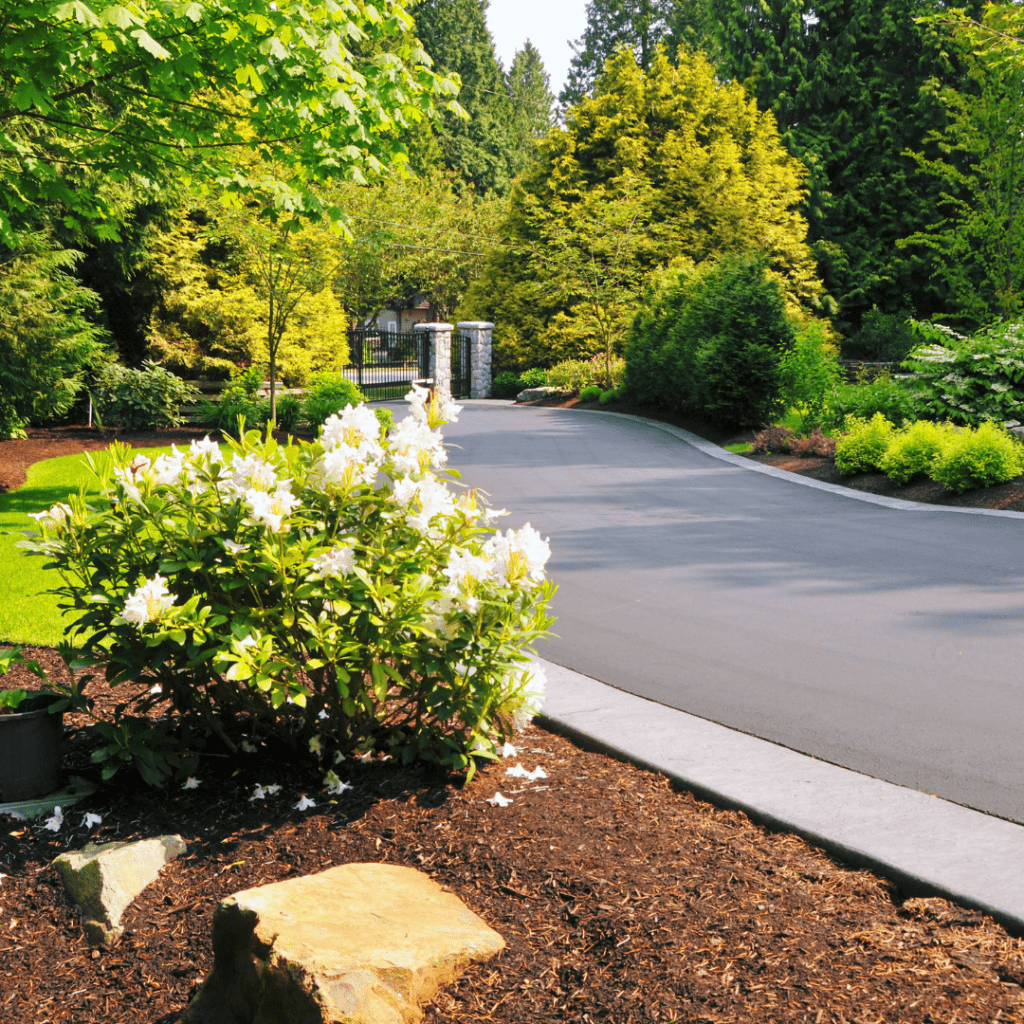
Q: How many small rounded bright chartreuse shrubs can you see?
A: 3